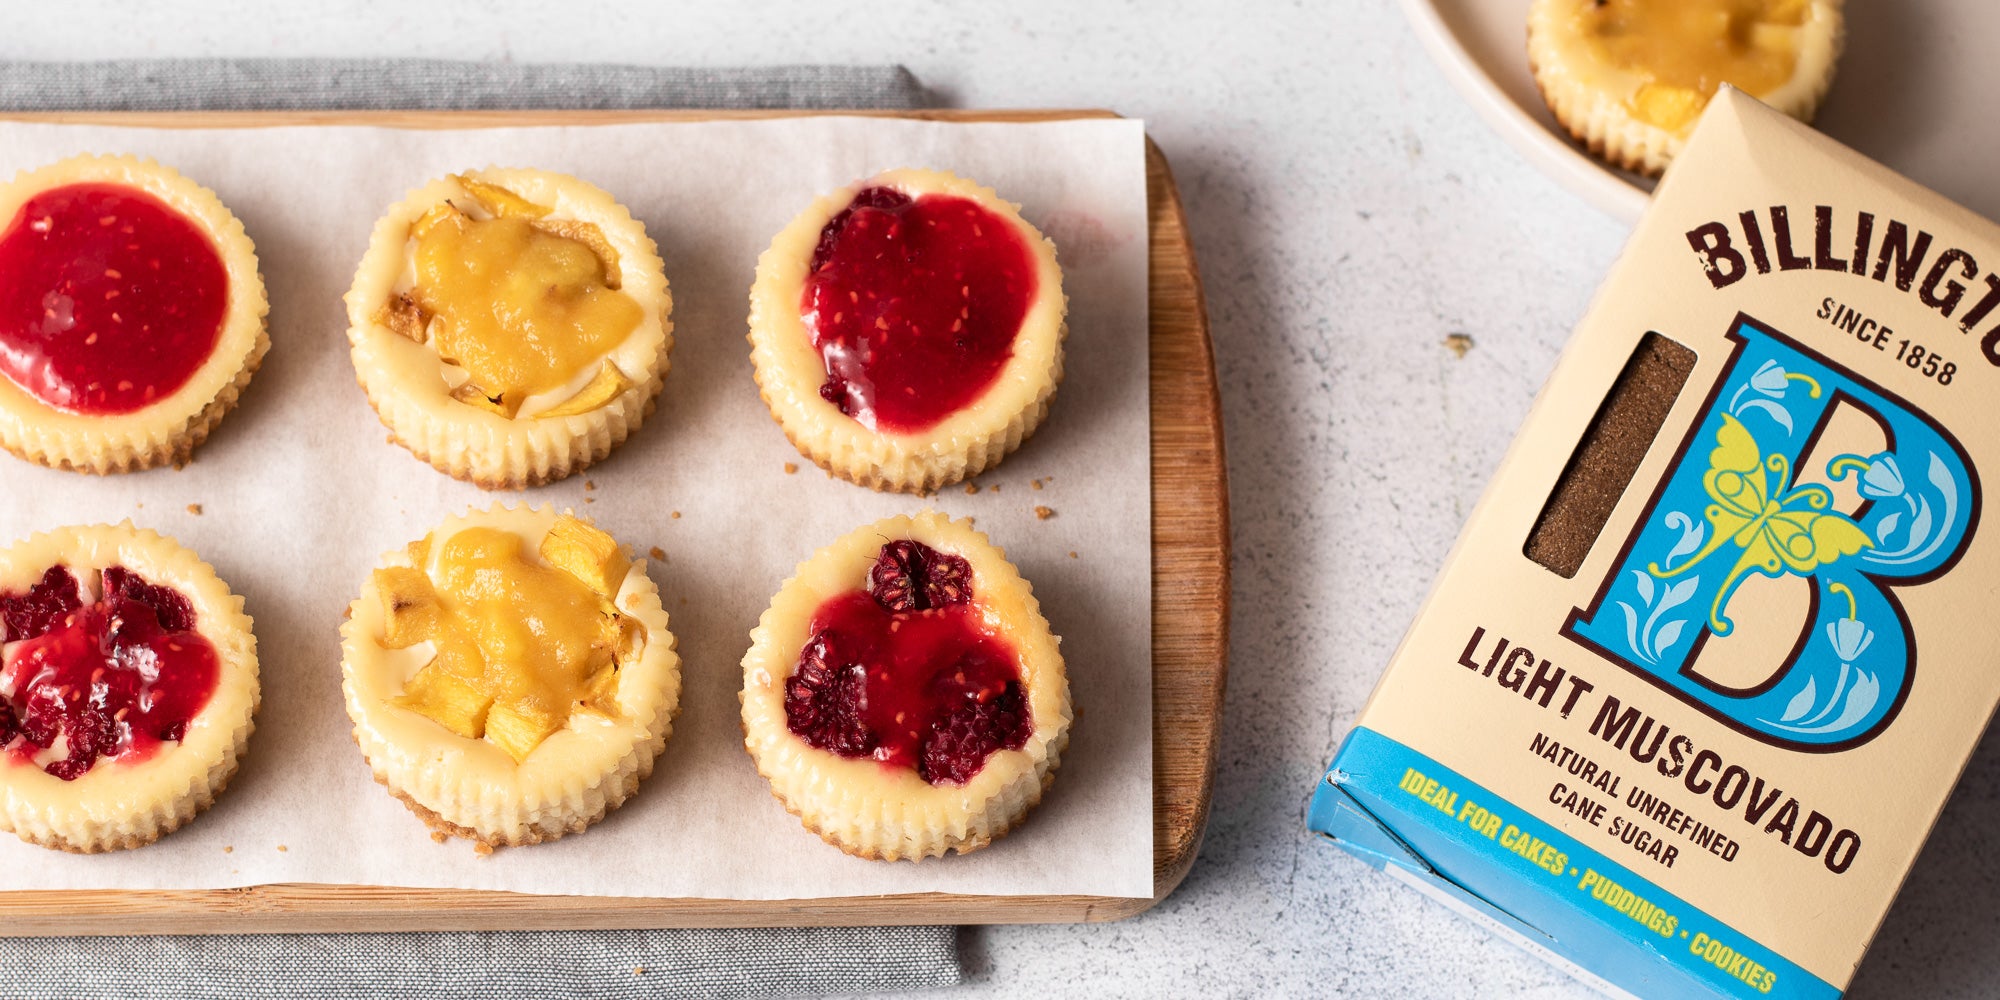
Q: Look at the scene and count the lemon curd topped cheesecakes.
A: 3